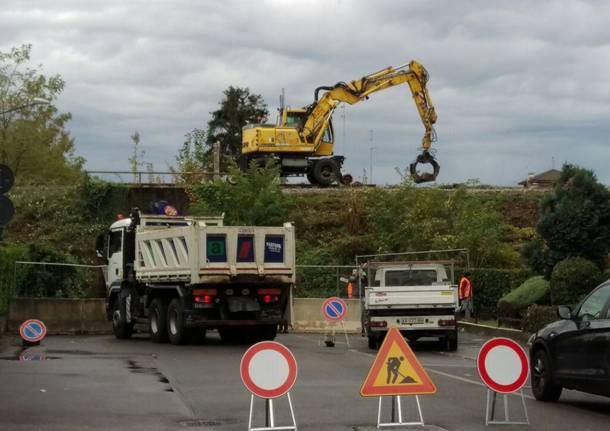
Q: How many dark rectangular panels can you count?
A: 3